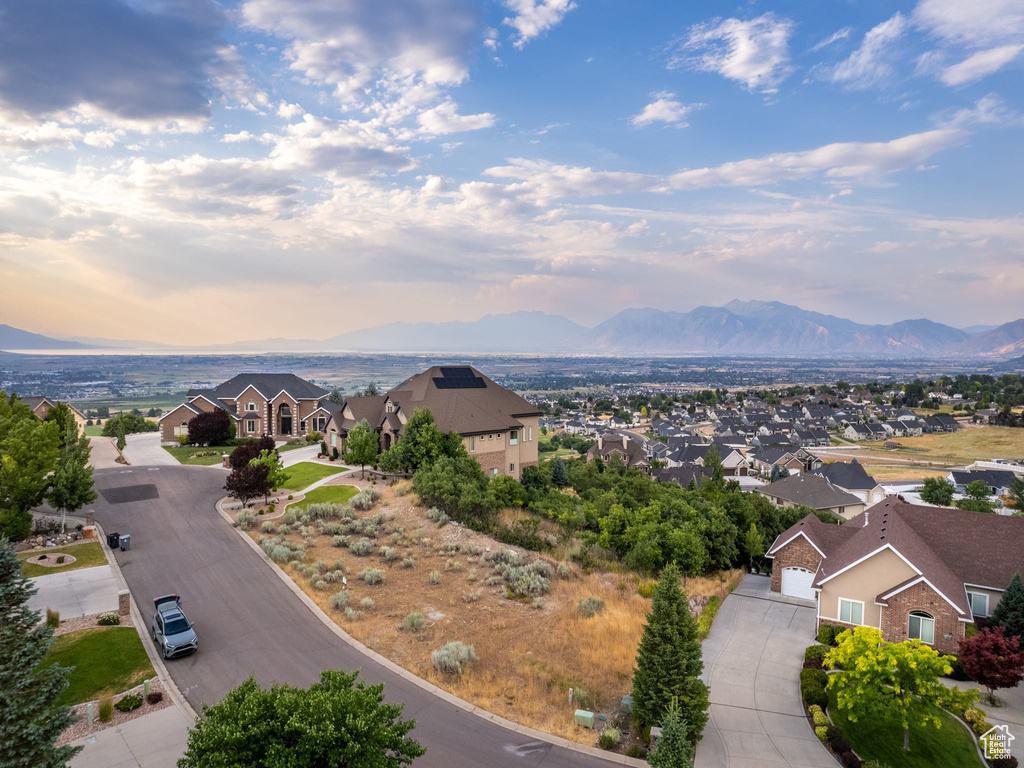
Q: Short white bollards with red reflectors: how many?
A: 1